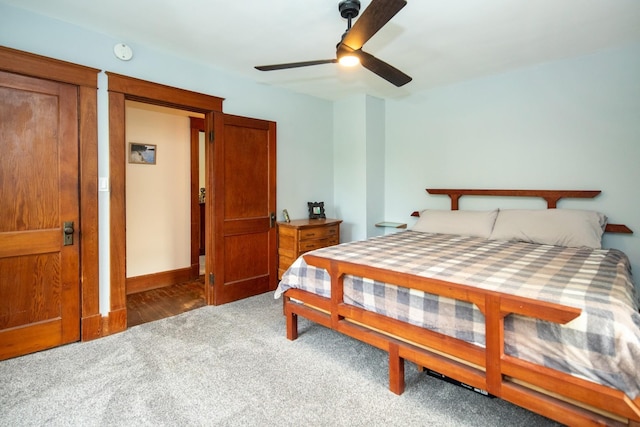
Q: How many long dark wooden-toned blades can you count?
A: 3